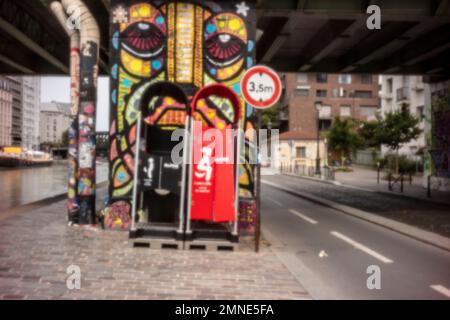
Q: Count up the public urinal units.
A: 2